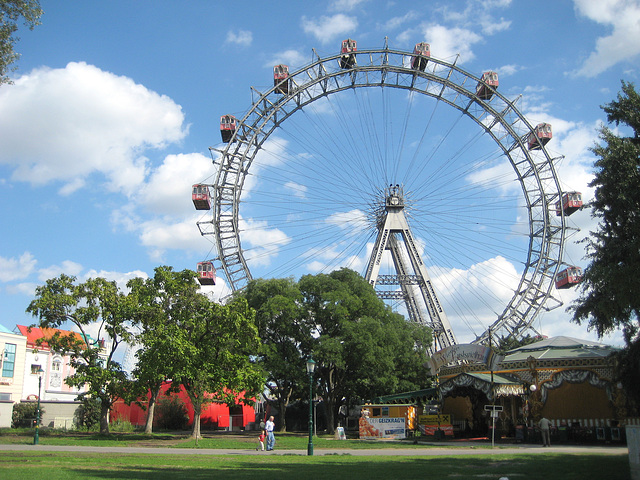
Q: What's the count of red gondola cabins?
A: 10